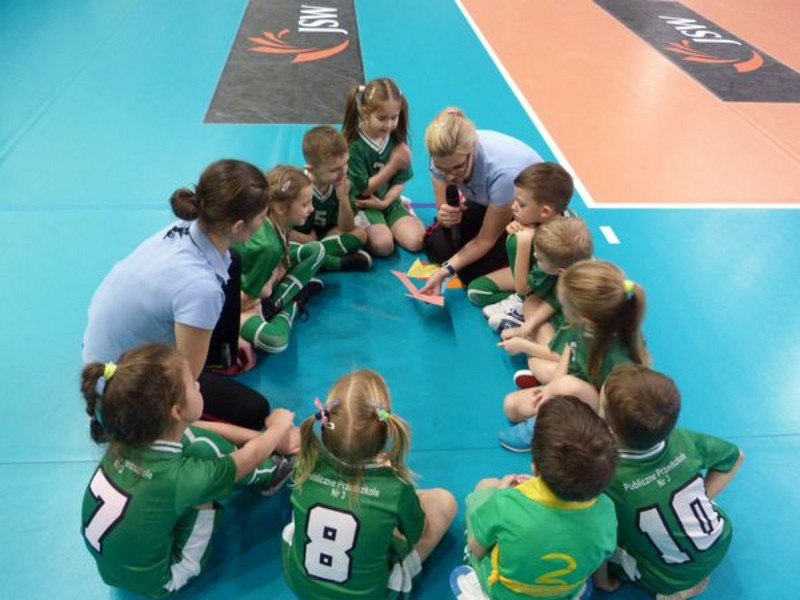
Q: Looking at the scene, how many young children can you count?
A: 10